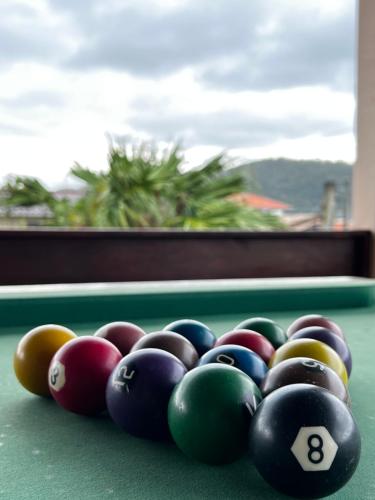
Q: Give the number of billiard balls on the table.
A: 15